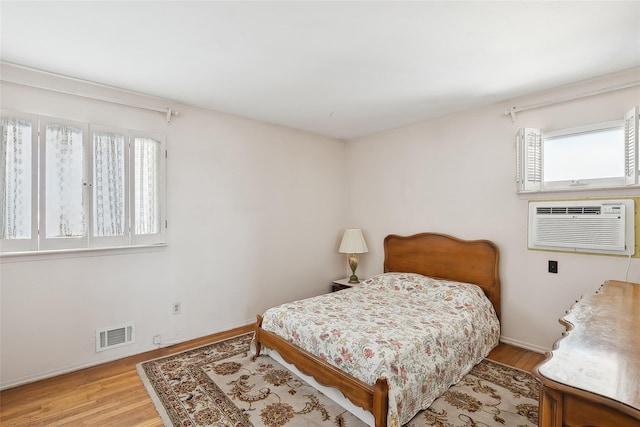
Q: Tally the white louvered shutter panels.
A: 2